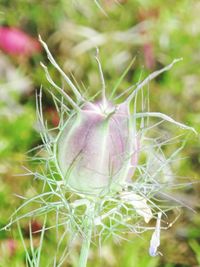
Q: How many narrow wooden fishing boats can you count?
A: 0